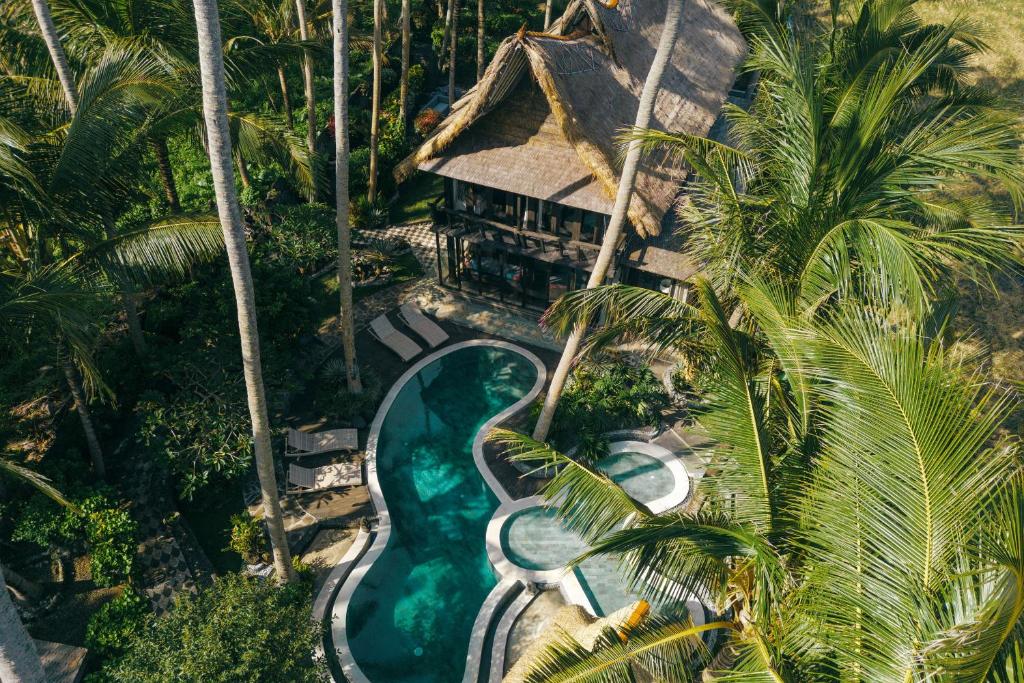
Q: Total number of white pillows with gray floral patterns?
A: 0